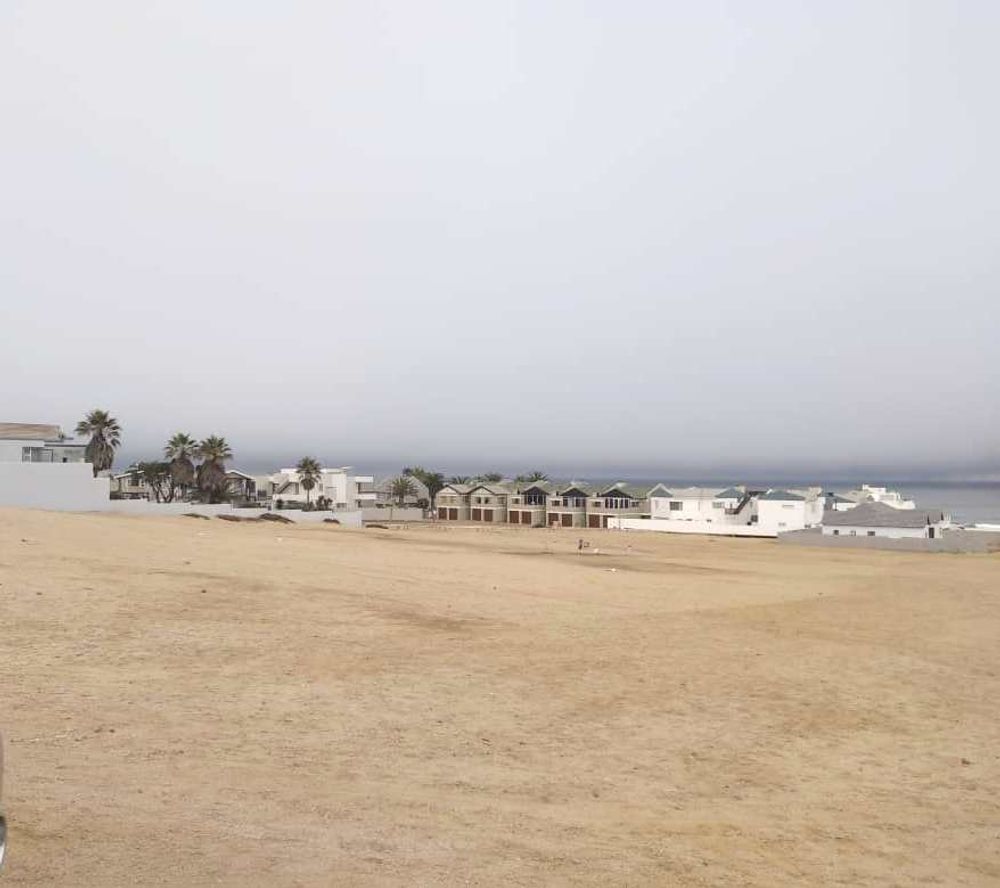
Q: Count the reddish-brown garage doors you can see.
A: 10